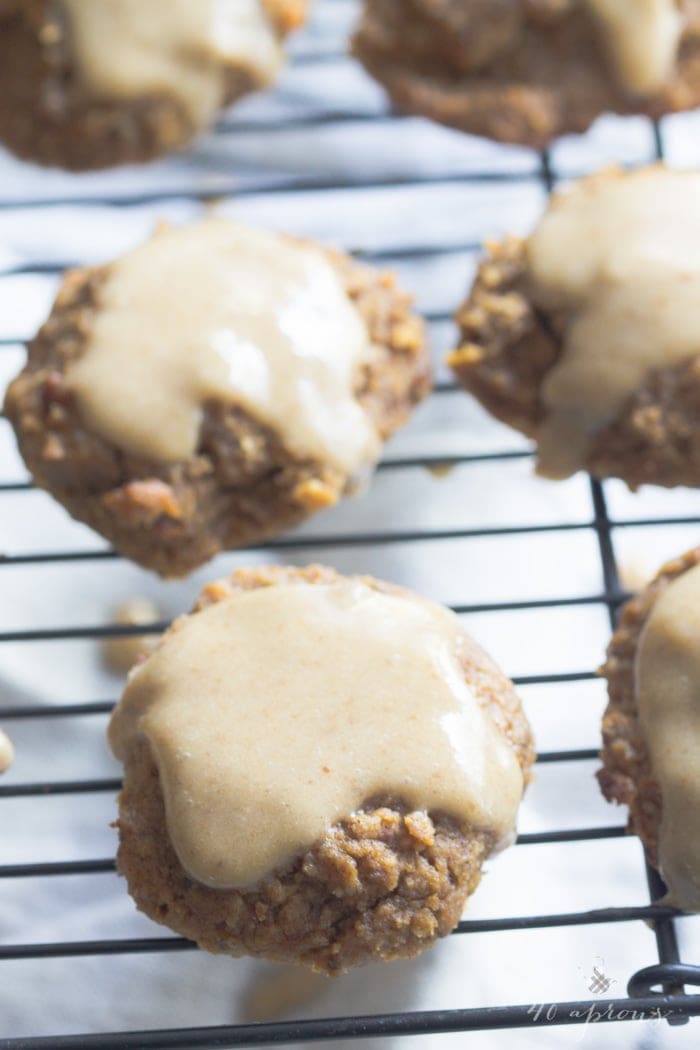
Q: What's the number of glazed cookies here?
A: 6